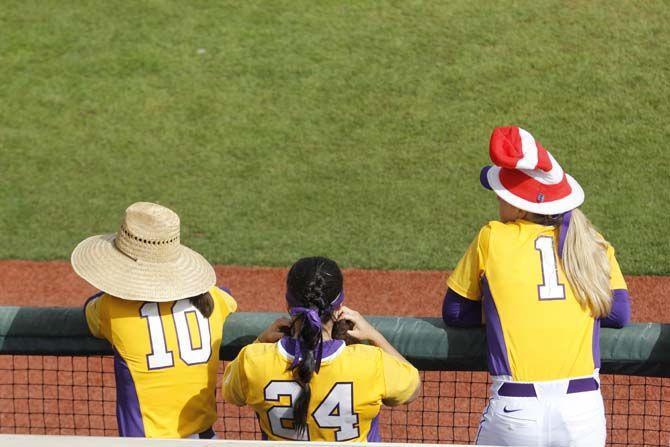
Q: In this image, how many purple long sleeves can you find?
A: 2